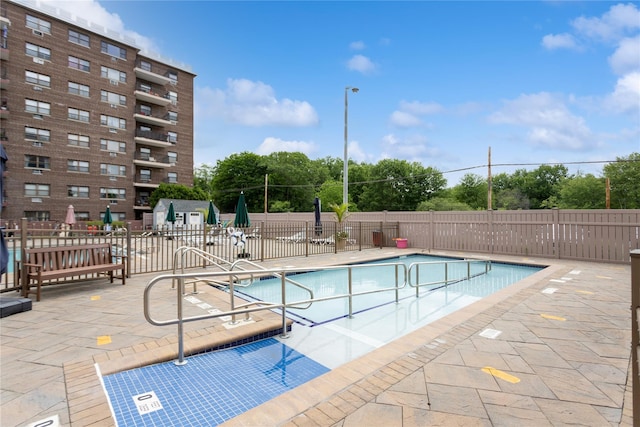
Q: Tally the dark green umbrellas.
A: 4